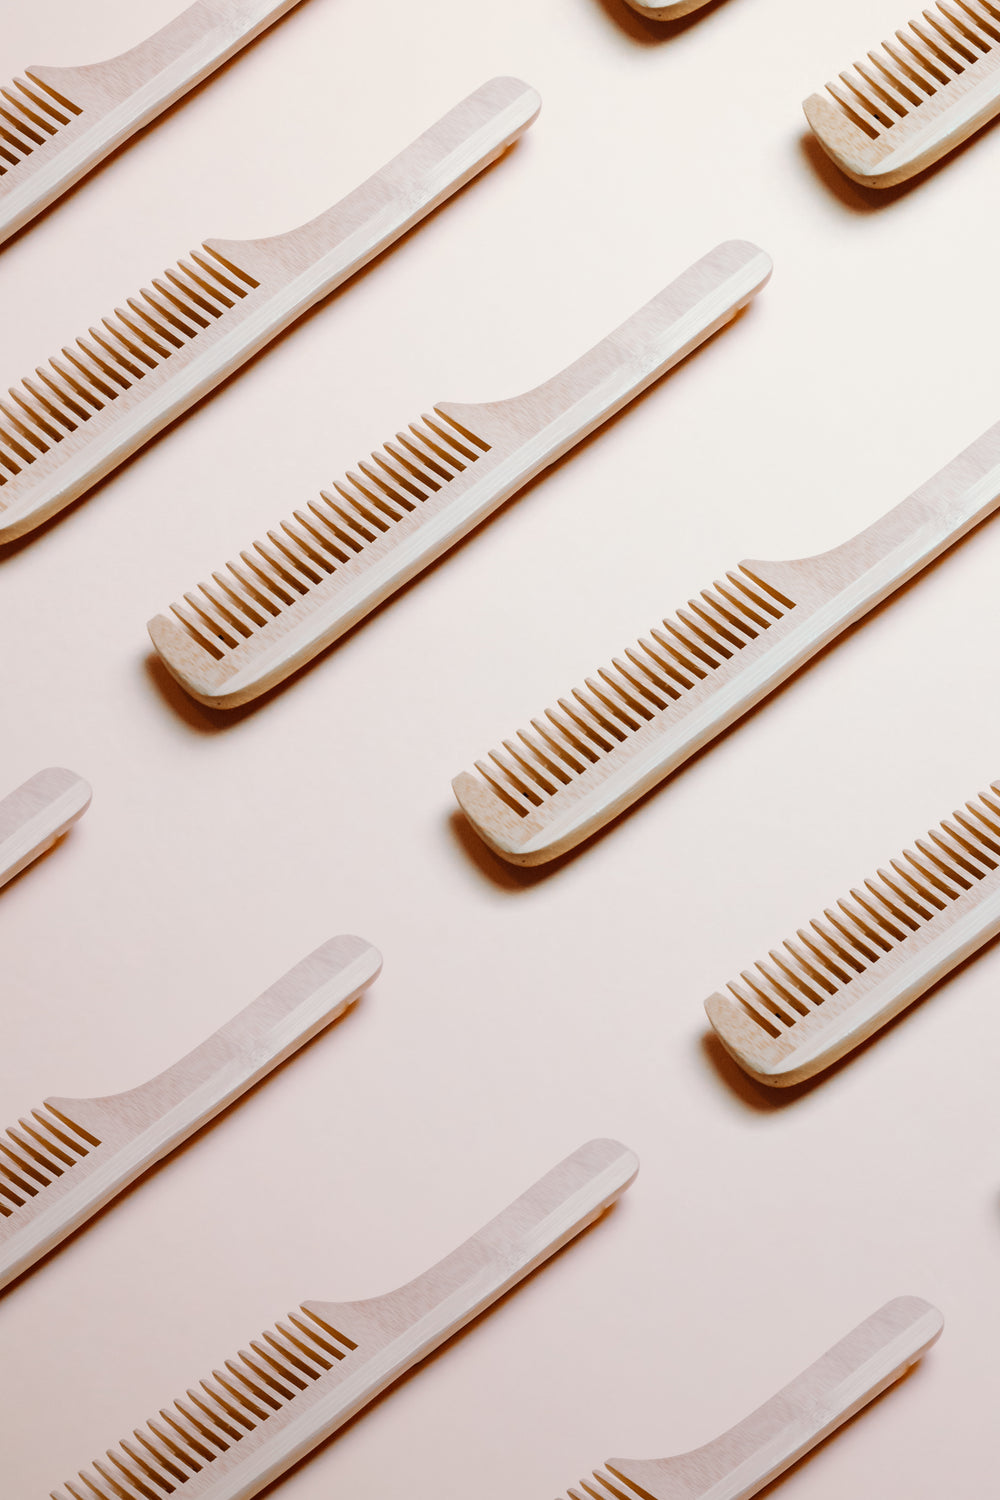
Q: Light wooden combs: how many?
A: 11